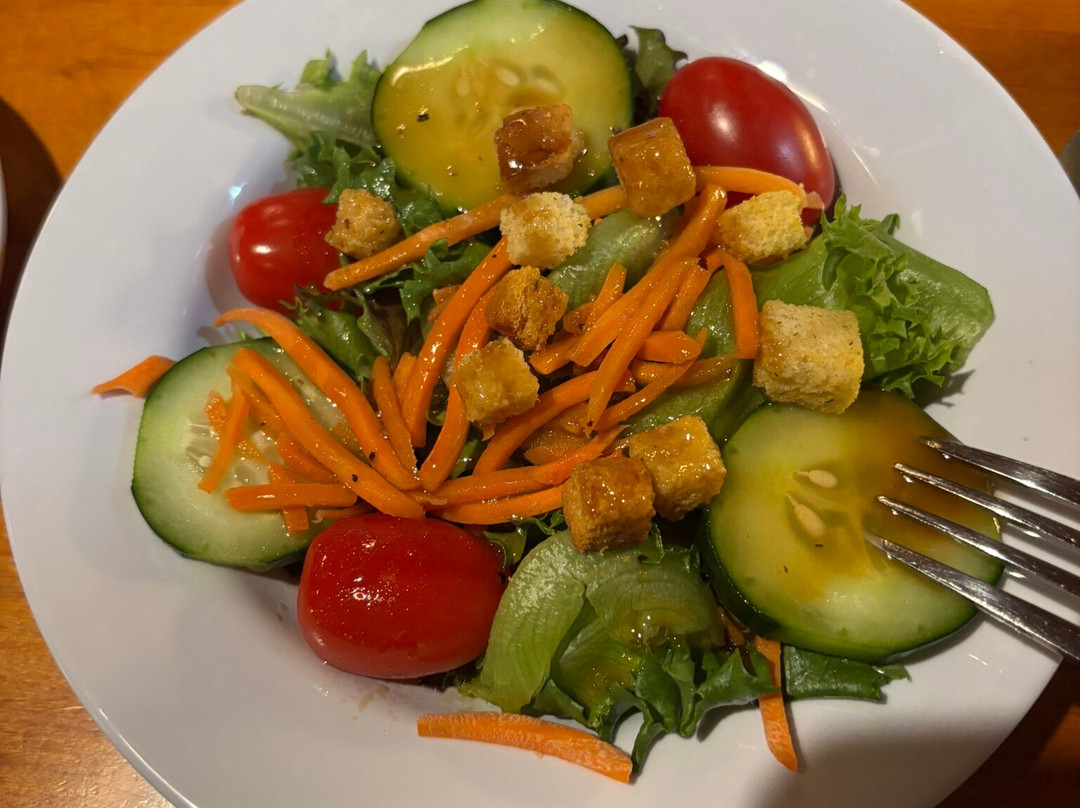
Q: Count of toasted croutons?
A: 10